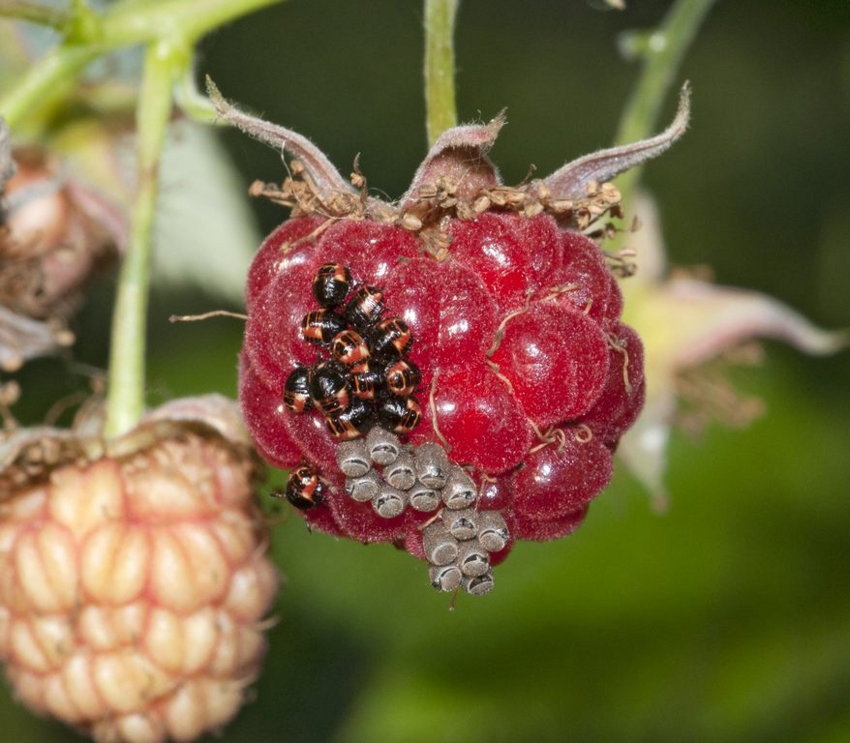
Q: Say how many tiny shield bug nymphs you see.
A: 12